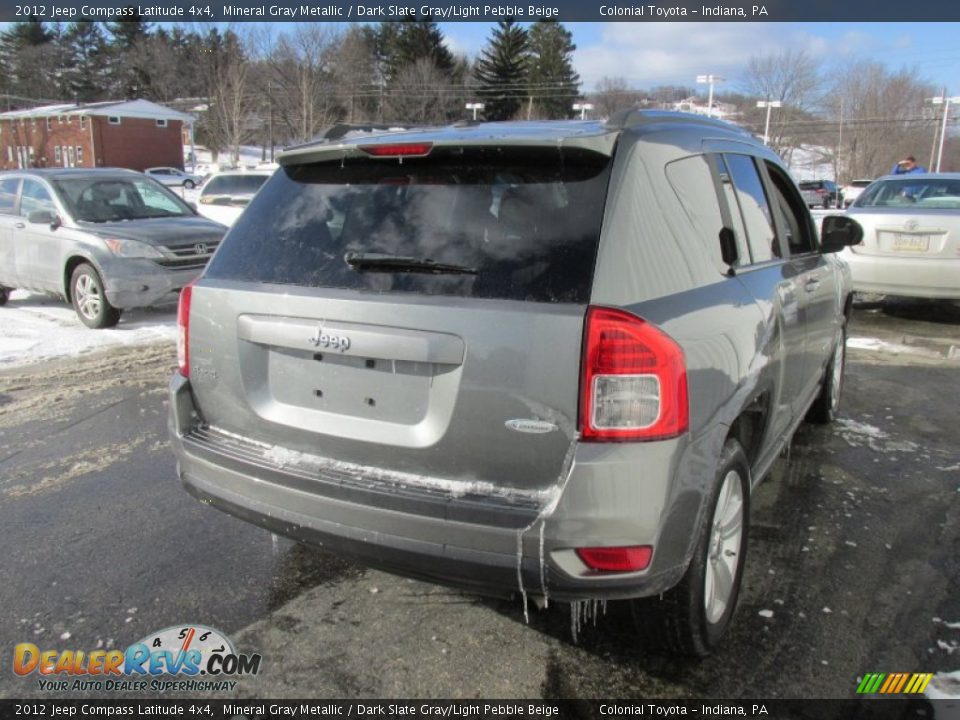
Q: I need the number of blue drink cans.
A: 0